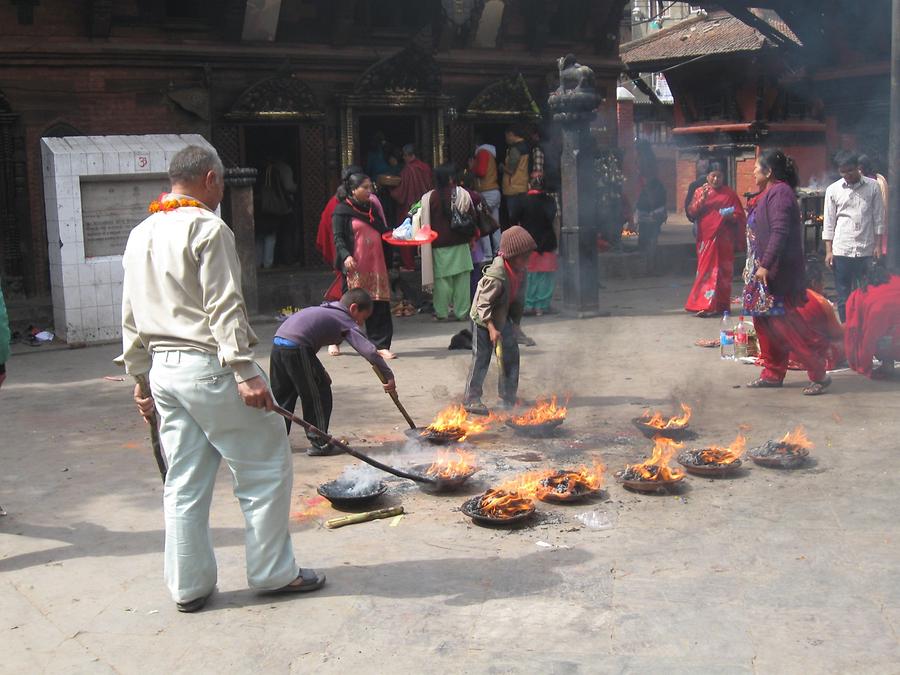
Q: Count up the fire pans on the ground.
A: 10